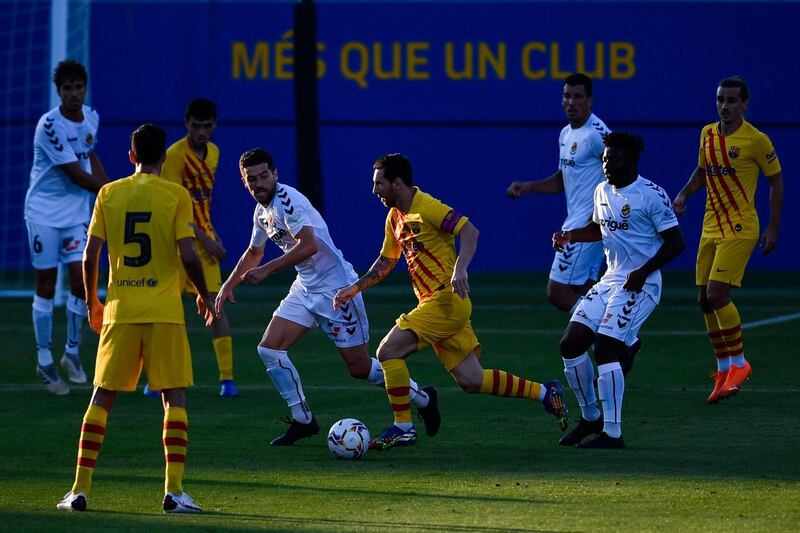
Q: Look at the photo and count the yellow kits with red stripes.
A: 4